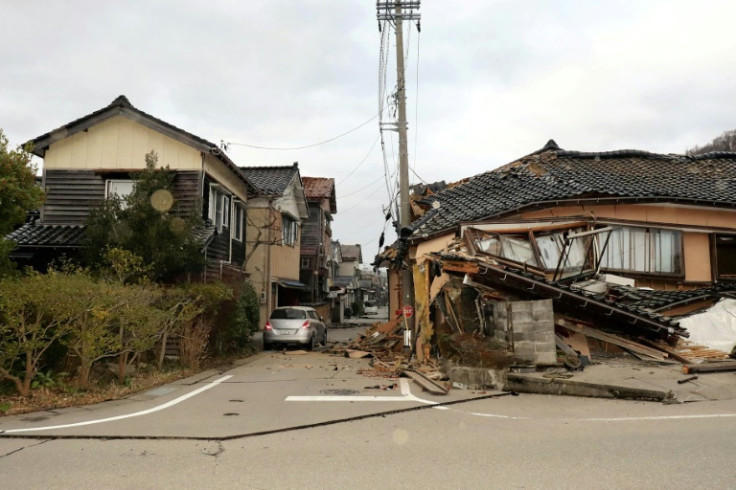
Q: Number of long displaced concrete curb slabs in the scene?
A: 1